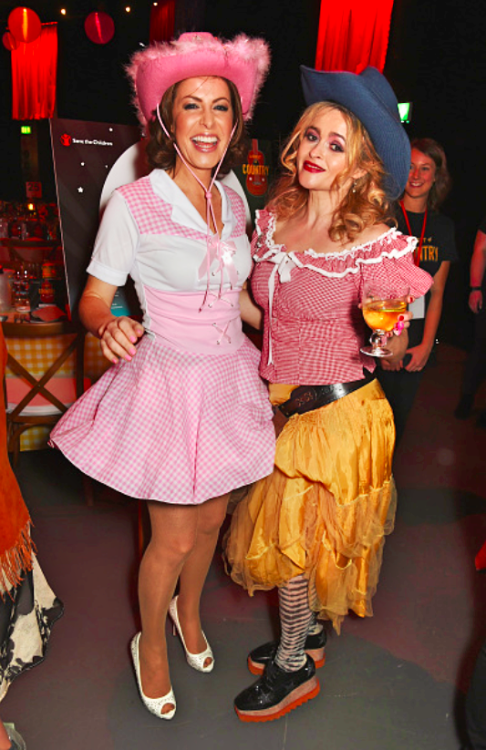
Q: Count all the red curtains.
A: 3